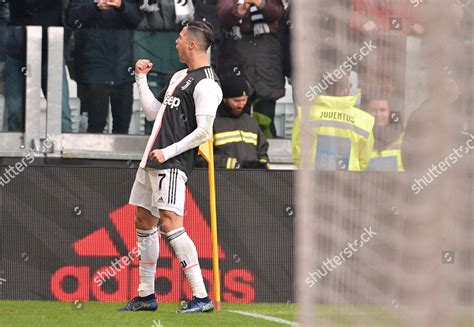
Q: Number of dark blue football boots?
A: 2